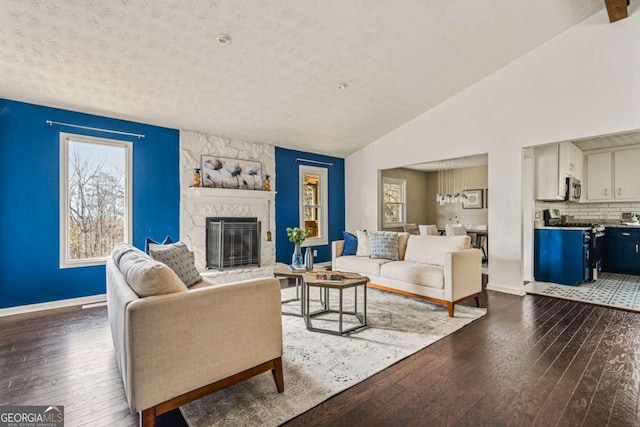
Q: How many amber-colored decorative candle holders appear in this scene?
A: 2